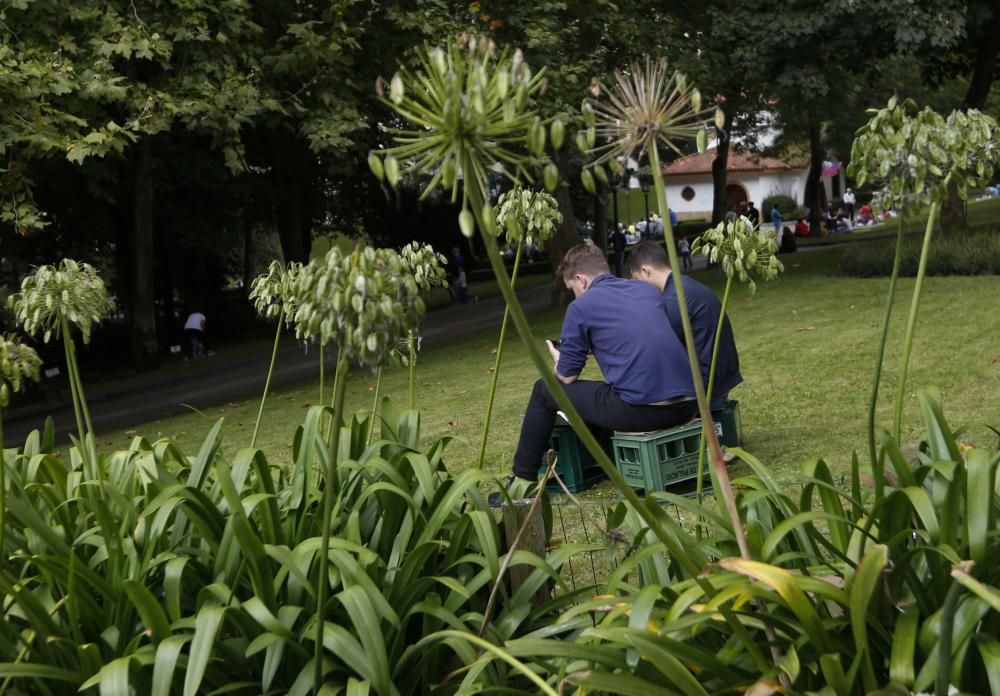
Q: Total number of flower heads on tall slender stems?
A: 11